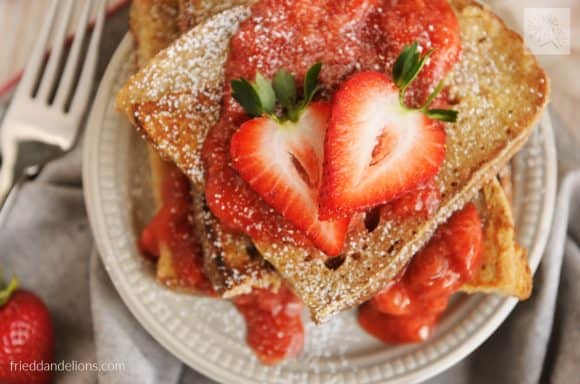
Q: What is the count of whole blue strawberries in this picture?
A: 0